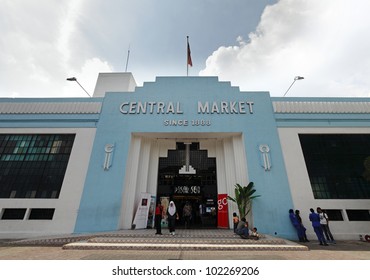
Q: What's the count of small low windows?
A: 4